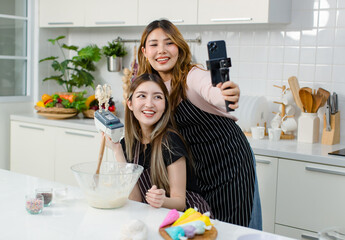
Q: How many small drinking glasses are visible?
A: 2